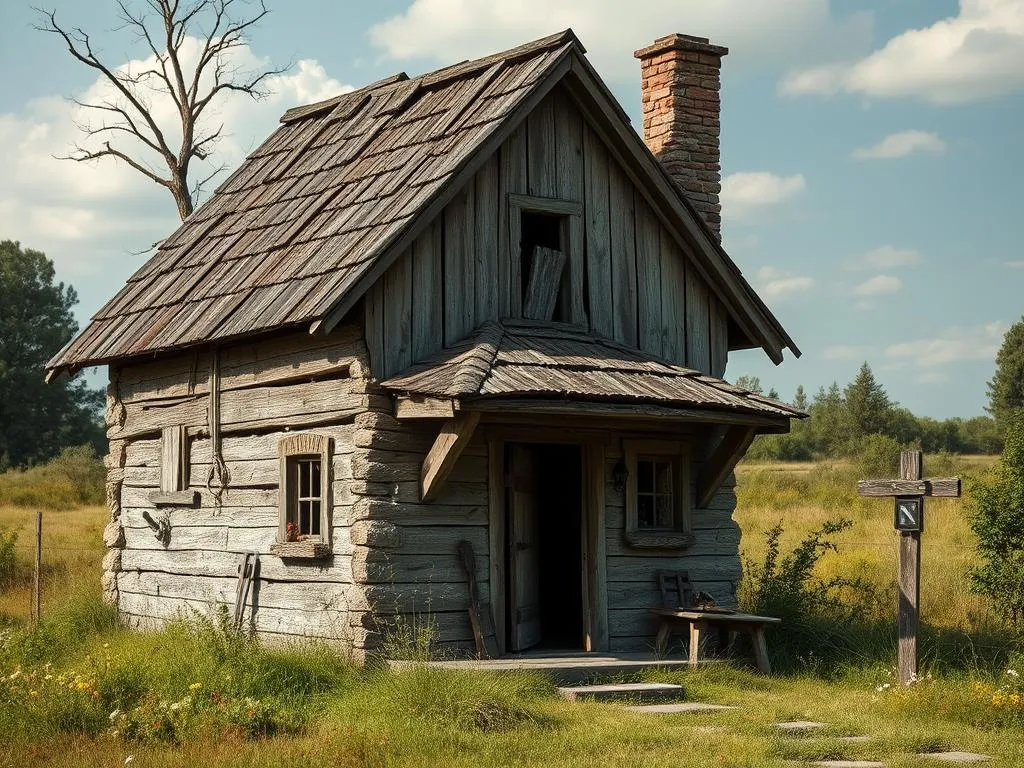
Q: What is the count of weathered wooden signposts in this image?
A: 1